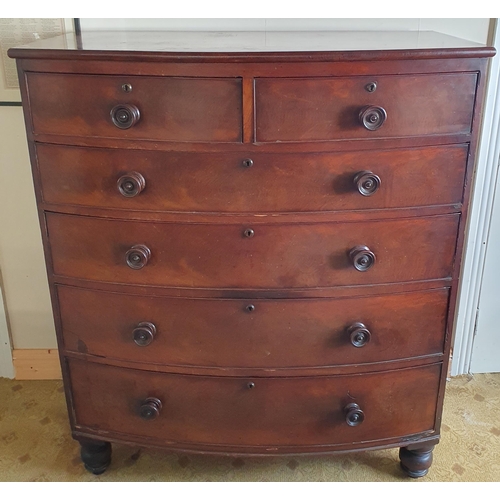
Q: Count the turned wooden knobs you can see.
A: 10